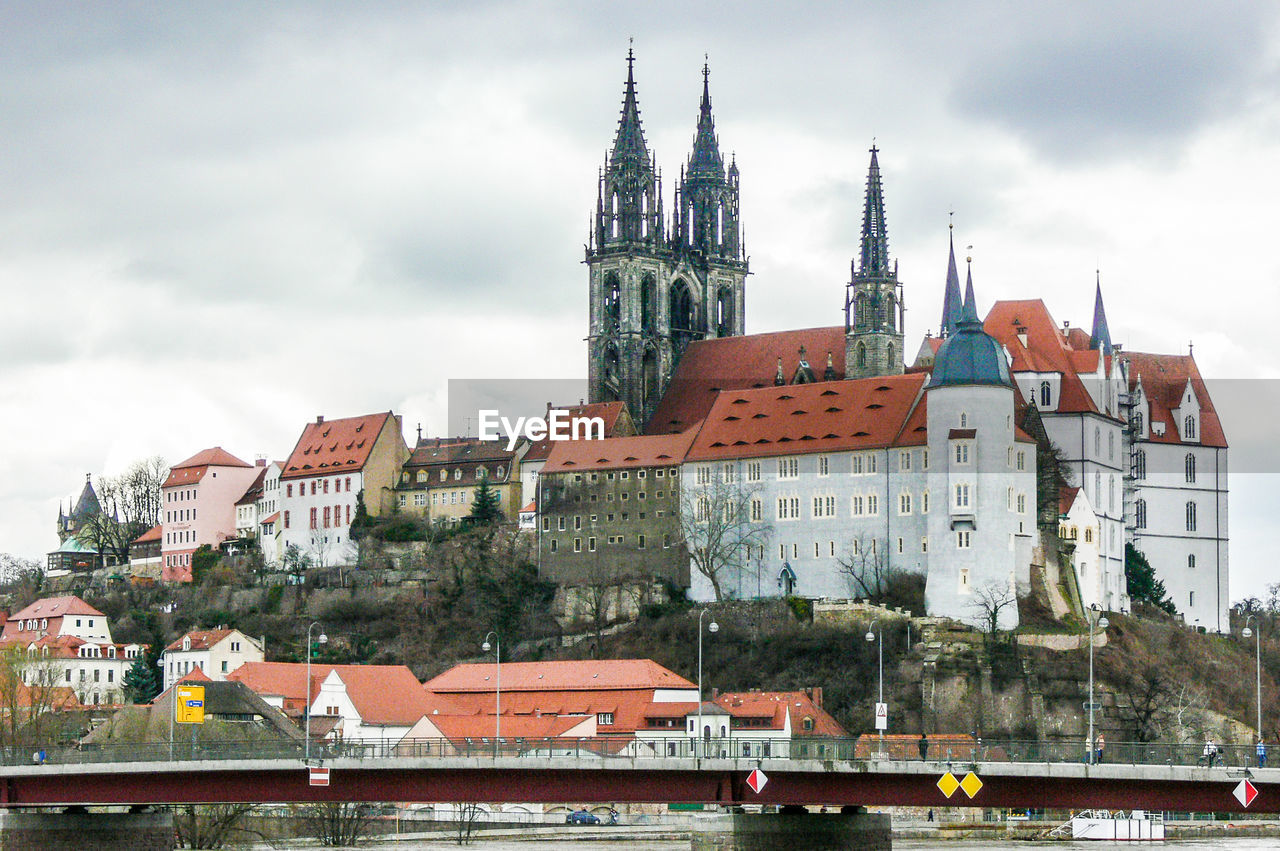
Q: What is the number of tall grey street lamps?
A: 7